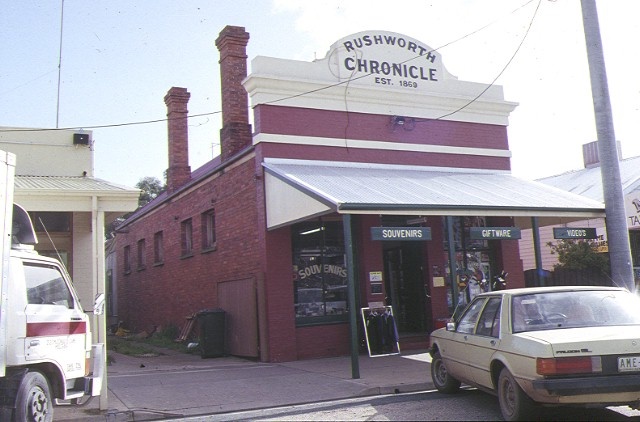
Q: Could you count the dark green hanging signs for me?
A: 3